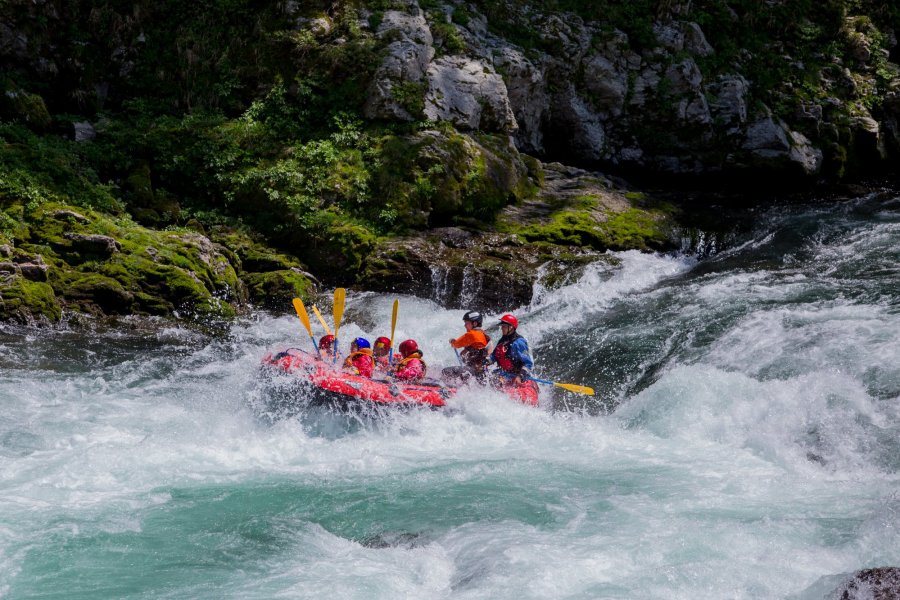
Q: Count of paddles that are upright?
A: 4